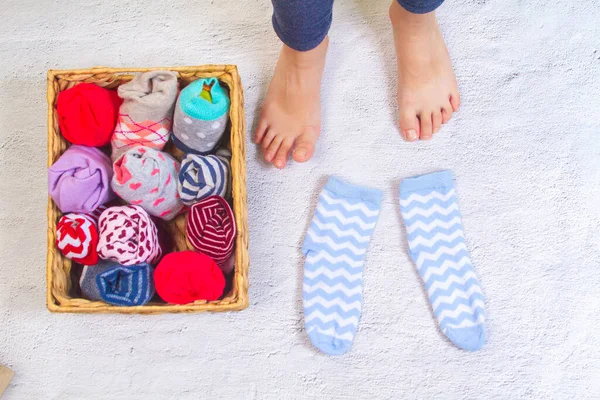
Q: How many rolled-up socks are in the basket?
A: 11